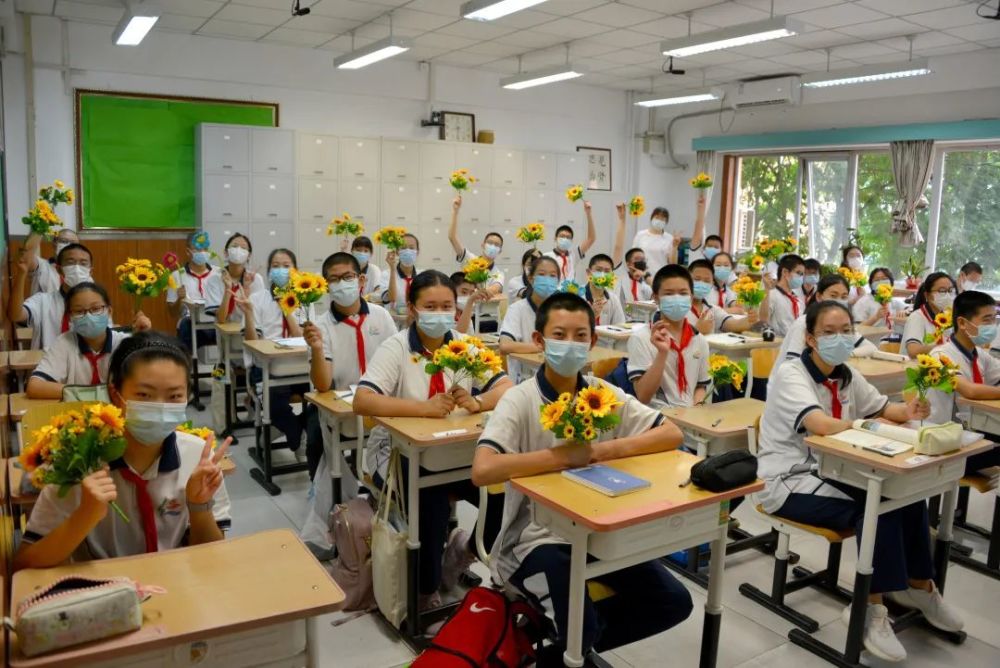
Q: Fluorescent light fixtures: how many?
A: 7